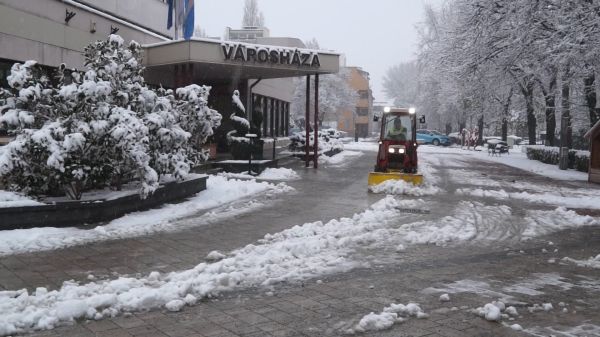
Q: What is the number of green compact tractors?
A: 0